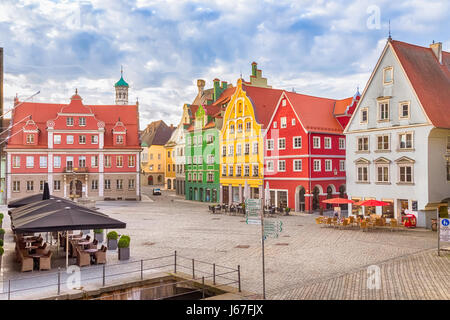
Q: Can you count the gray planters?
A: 3